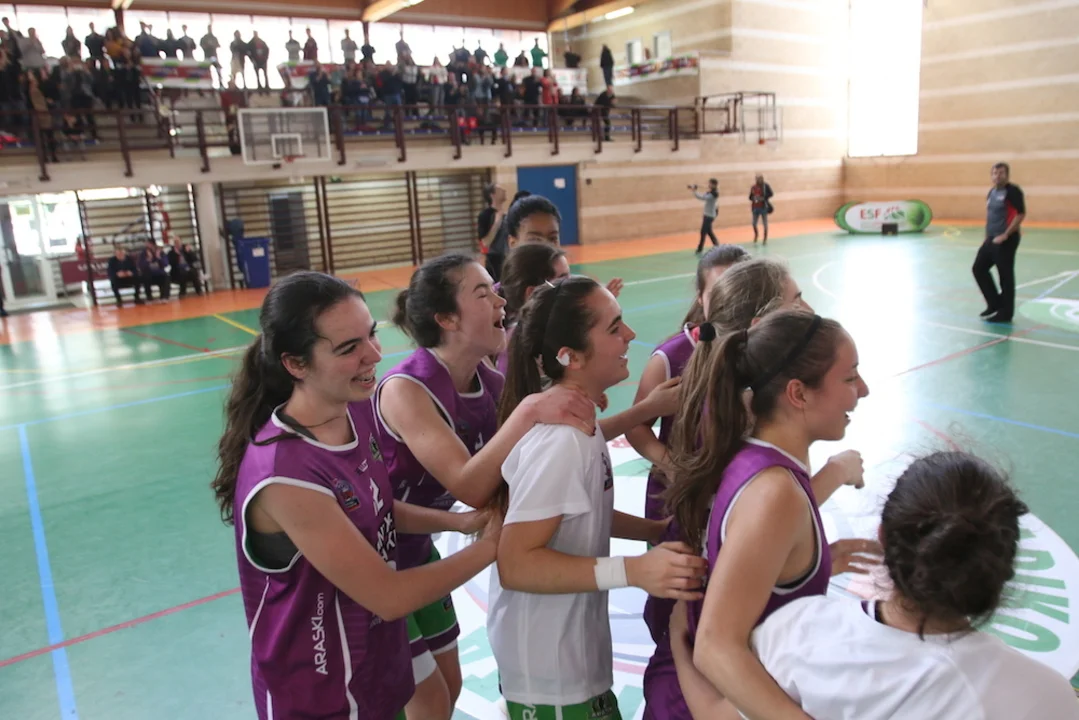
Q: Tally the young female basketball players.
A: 9